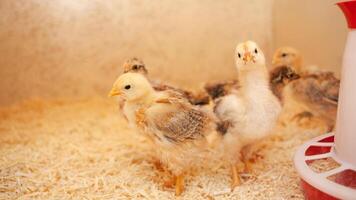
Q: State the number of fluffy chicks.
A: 5